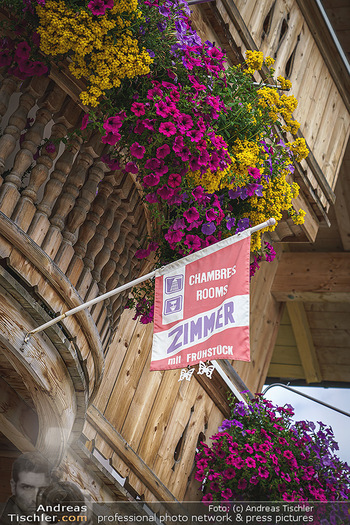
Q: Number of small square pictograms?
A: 2